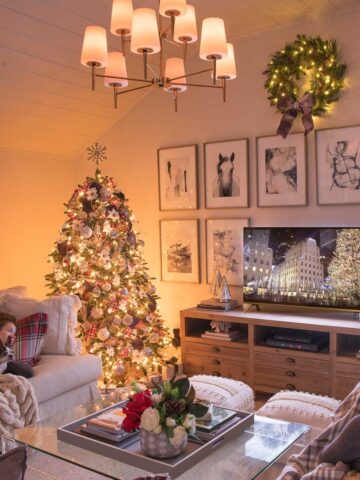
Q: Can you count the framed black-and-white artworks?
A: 6